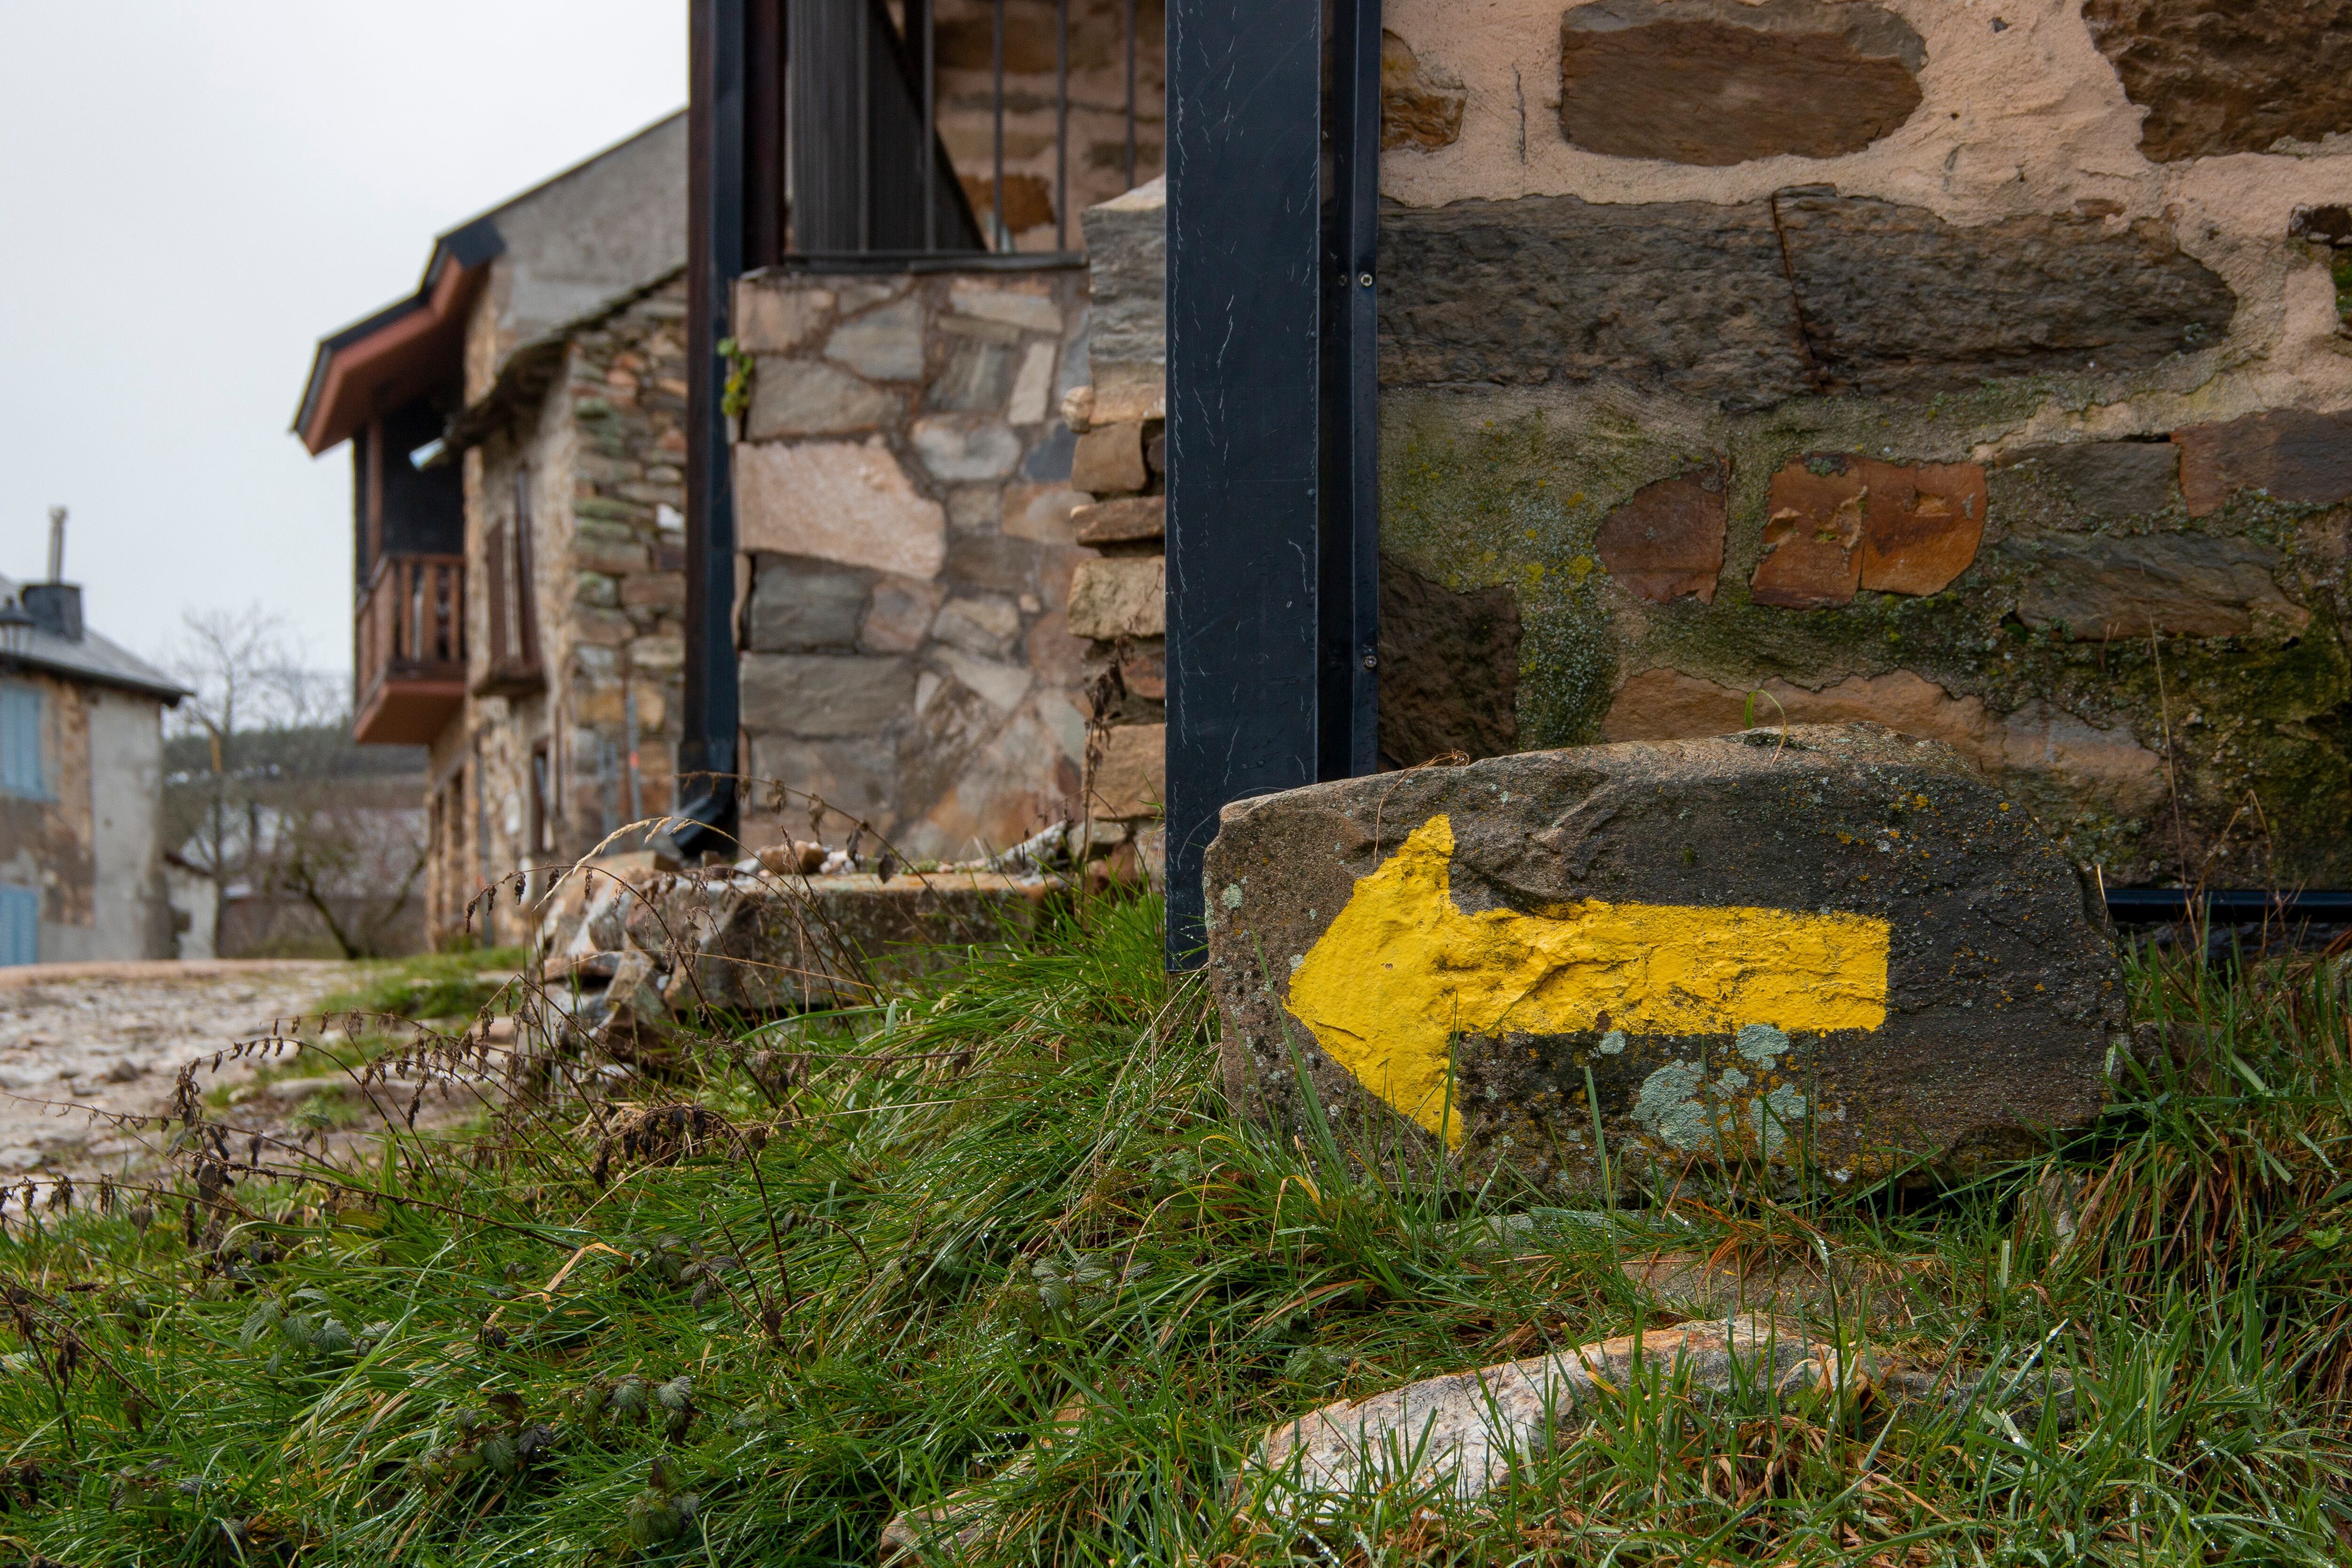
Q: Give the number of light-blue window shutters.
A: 2